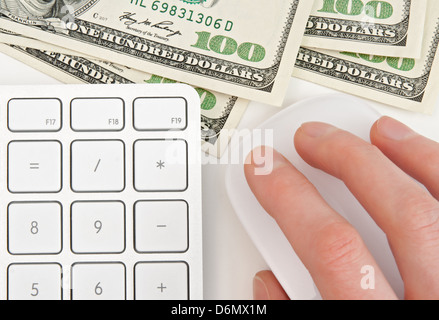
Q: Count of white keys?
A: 12